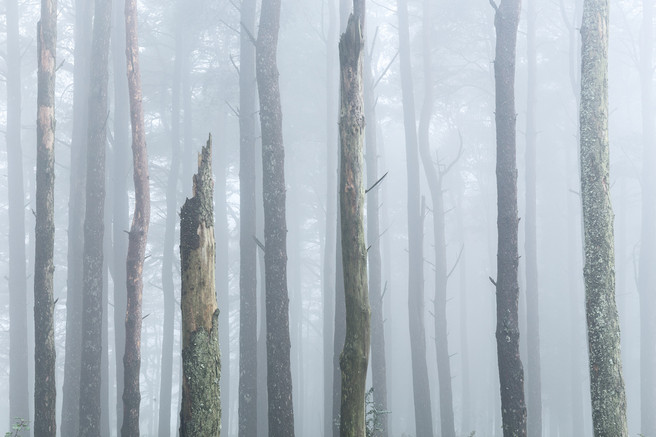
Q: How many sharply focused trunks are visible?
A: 7